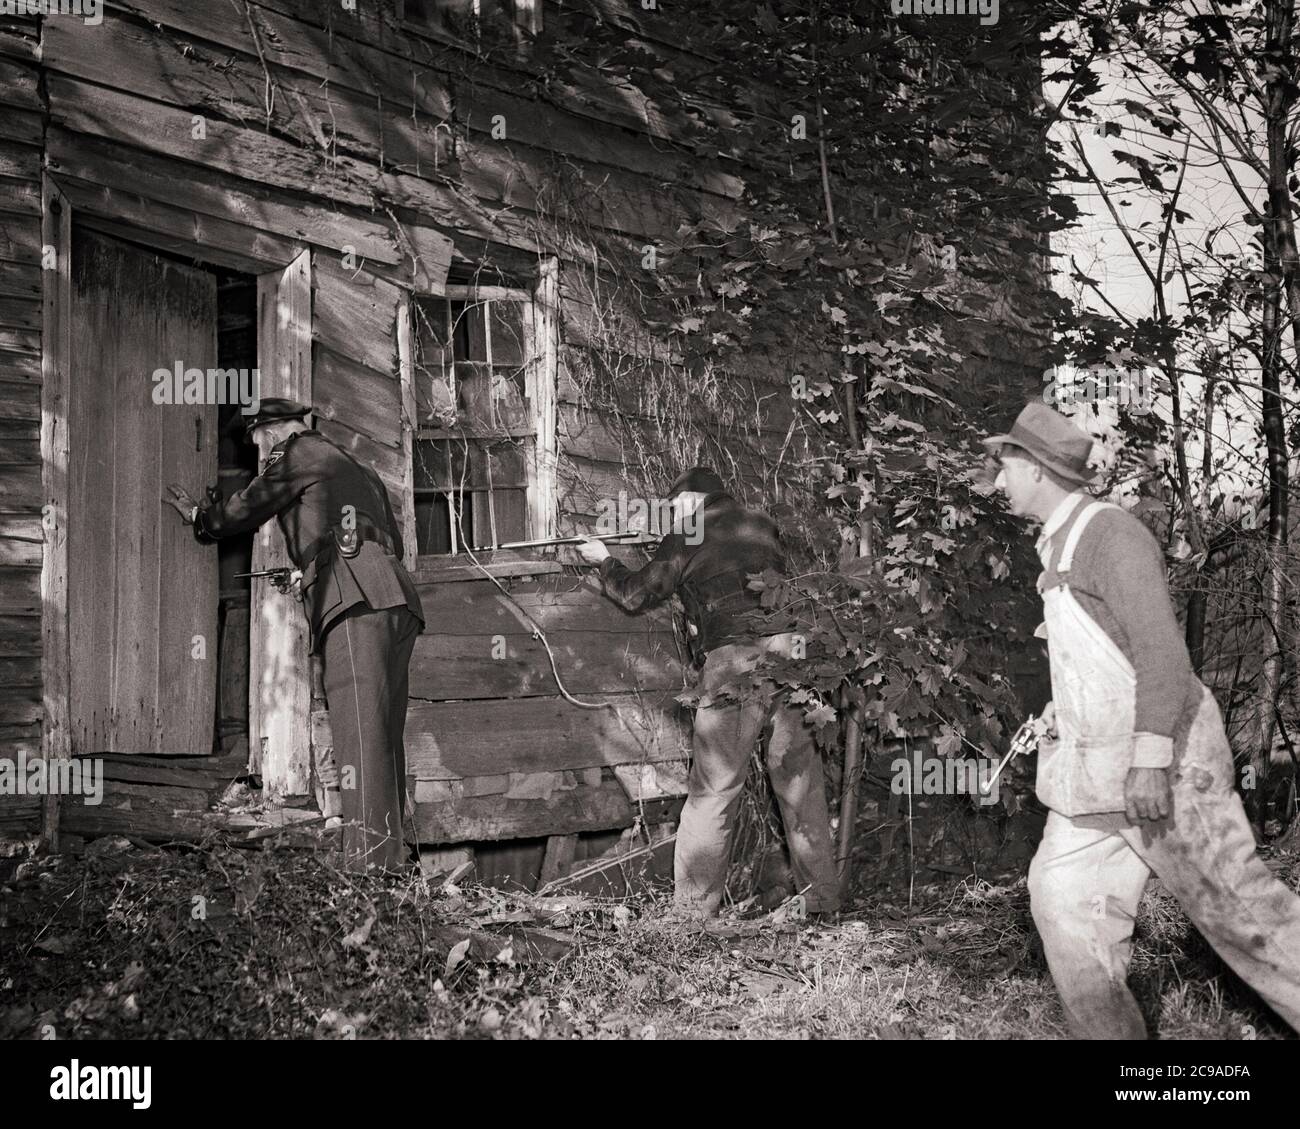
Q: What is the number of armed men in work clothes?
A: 2